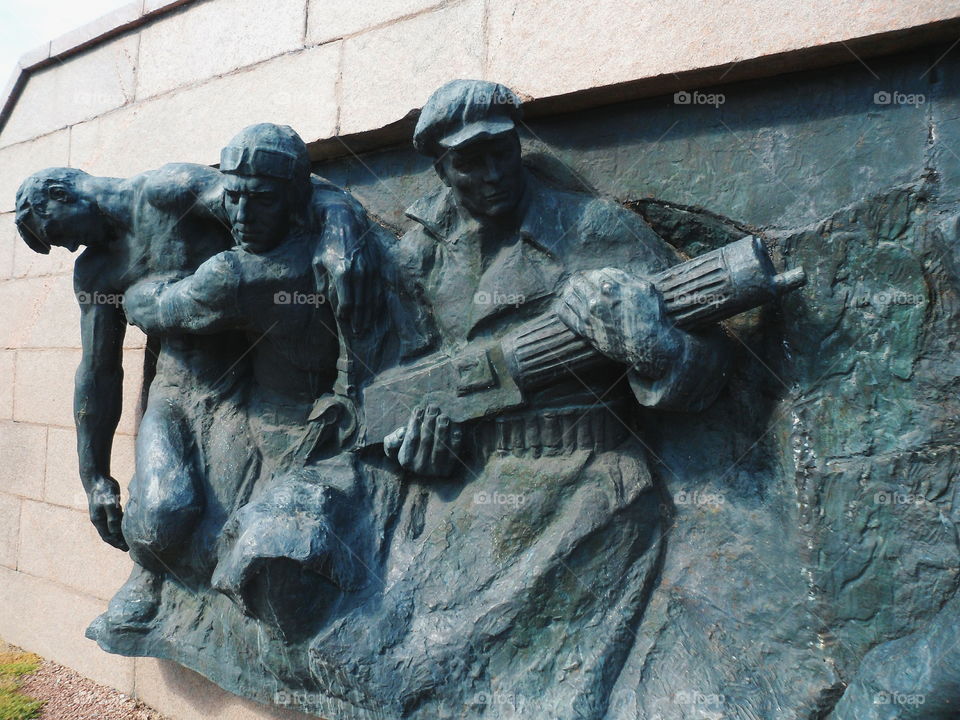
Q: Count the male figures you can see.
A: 3